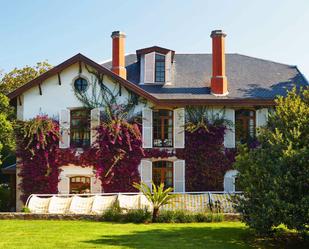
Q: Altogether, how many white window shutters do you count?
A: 13